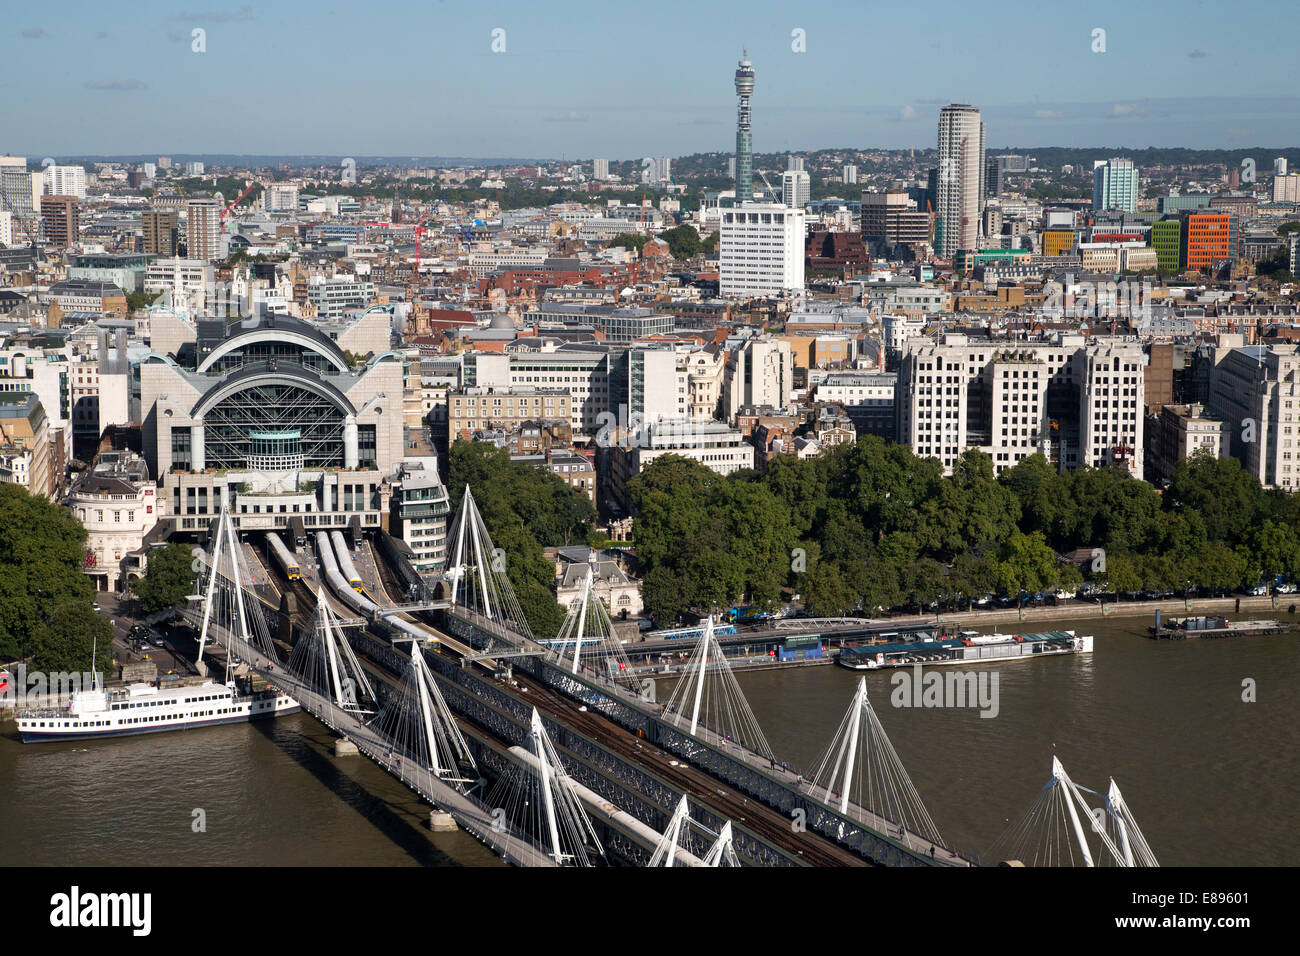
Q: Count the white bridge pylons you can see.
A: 12